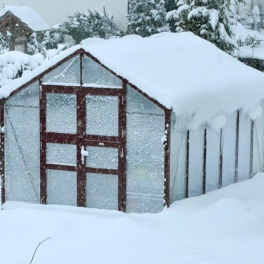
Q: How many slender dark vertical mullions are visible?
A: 5